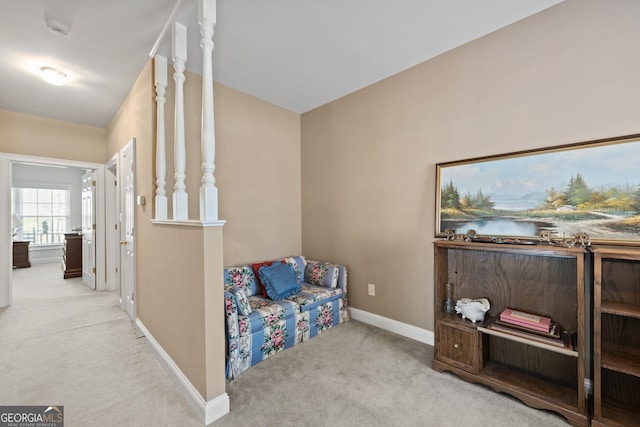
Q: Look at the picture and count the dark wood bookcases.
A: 2